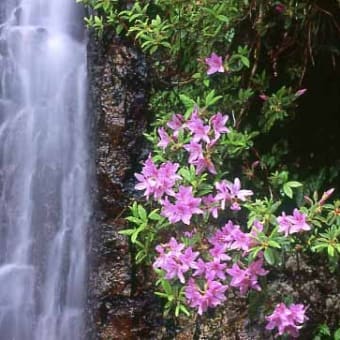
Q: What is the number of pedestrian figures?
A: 0